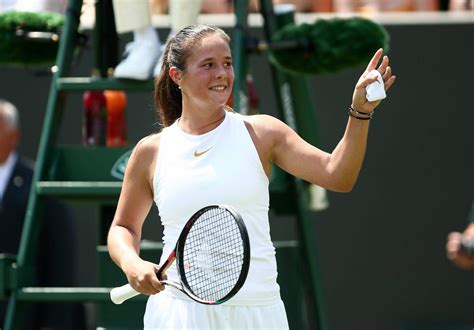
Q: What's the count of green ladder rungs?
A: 3